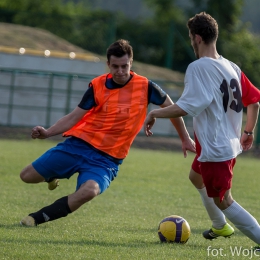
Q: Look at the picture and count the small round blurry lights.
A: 3